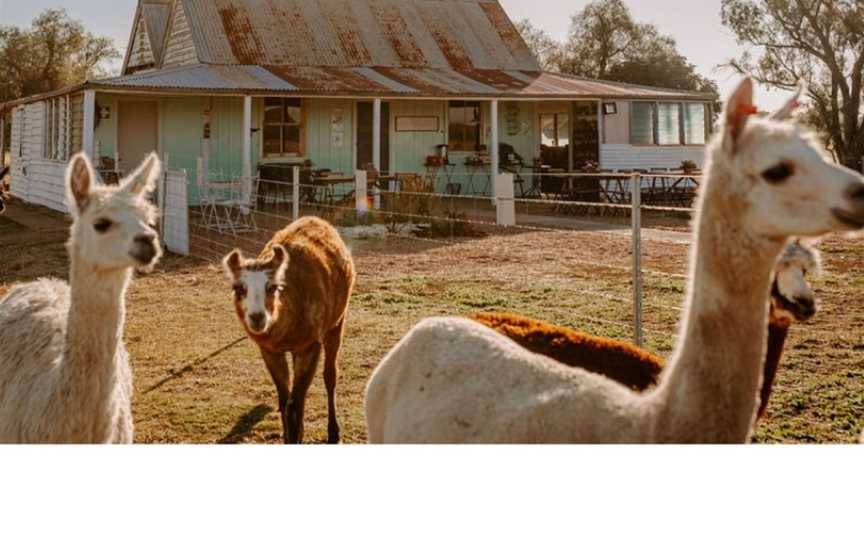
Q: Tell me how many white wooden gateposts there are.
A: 2